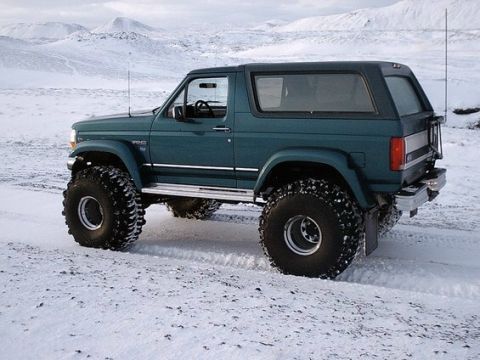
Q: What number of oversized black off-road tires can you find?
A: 4